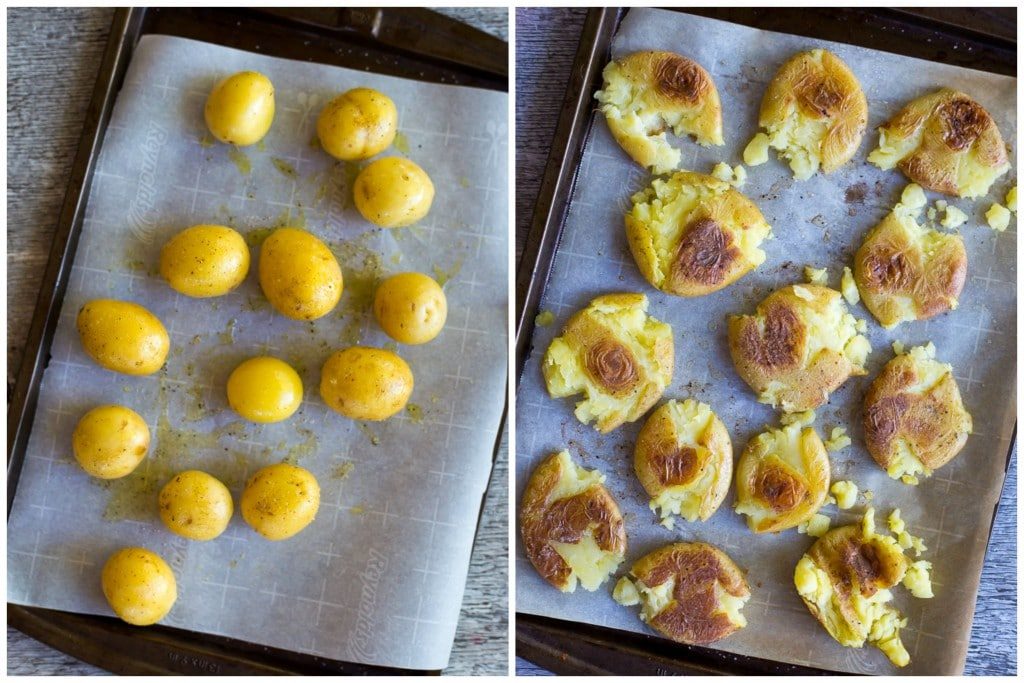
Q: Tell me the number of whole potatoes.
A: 13